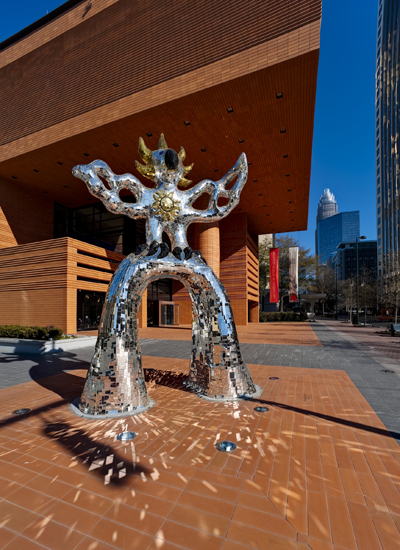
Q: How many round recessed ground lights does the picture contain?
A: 5